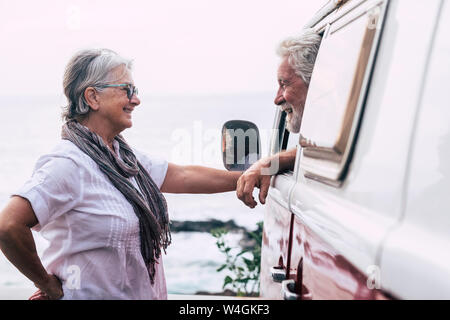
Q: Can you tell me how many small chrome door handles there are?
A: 2